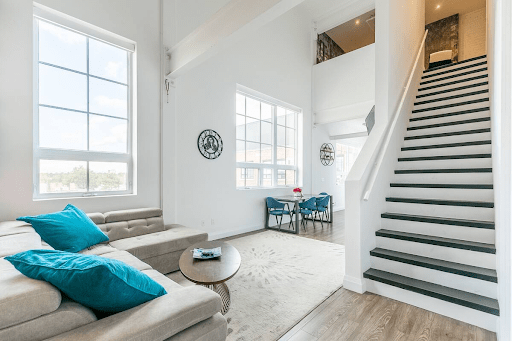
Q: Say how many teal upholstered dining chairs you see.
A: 4